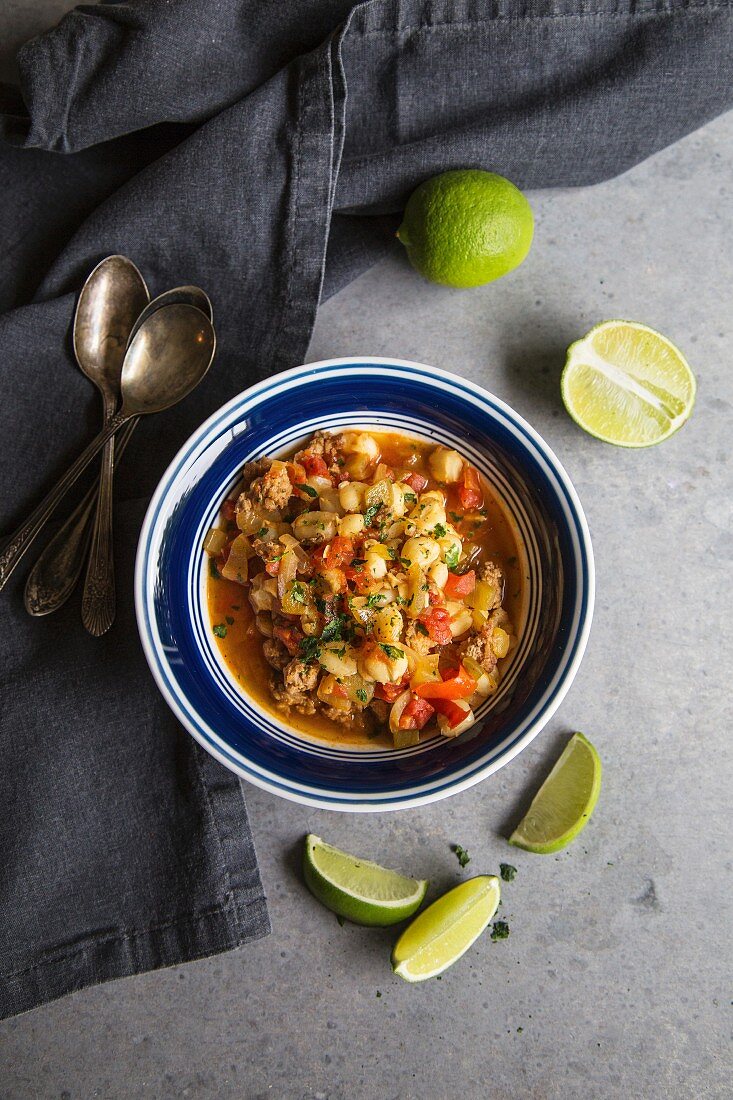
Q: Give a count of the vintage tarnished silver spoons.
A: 3